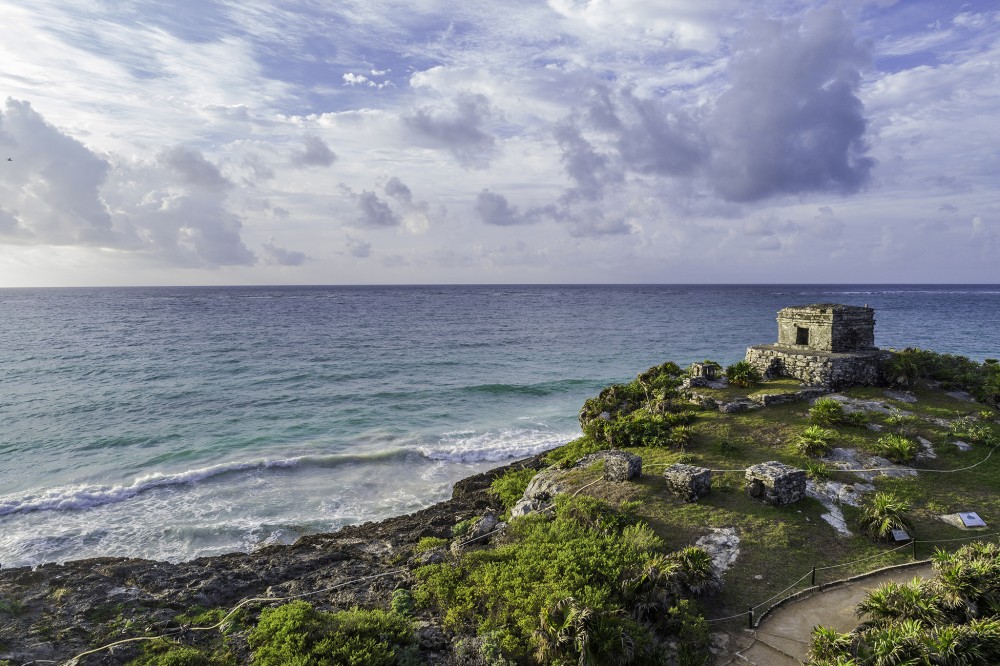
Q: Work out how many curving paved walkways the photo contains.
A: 1